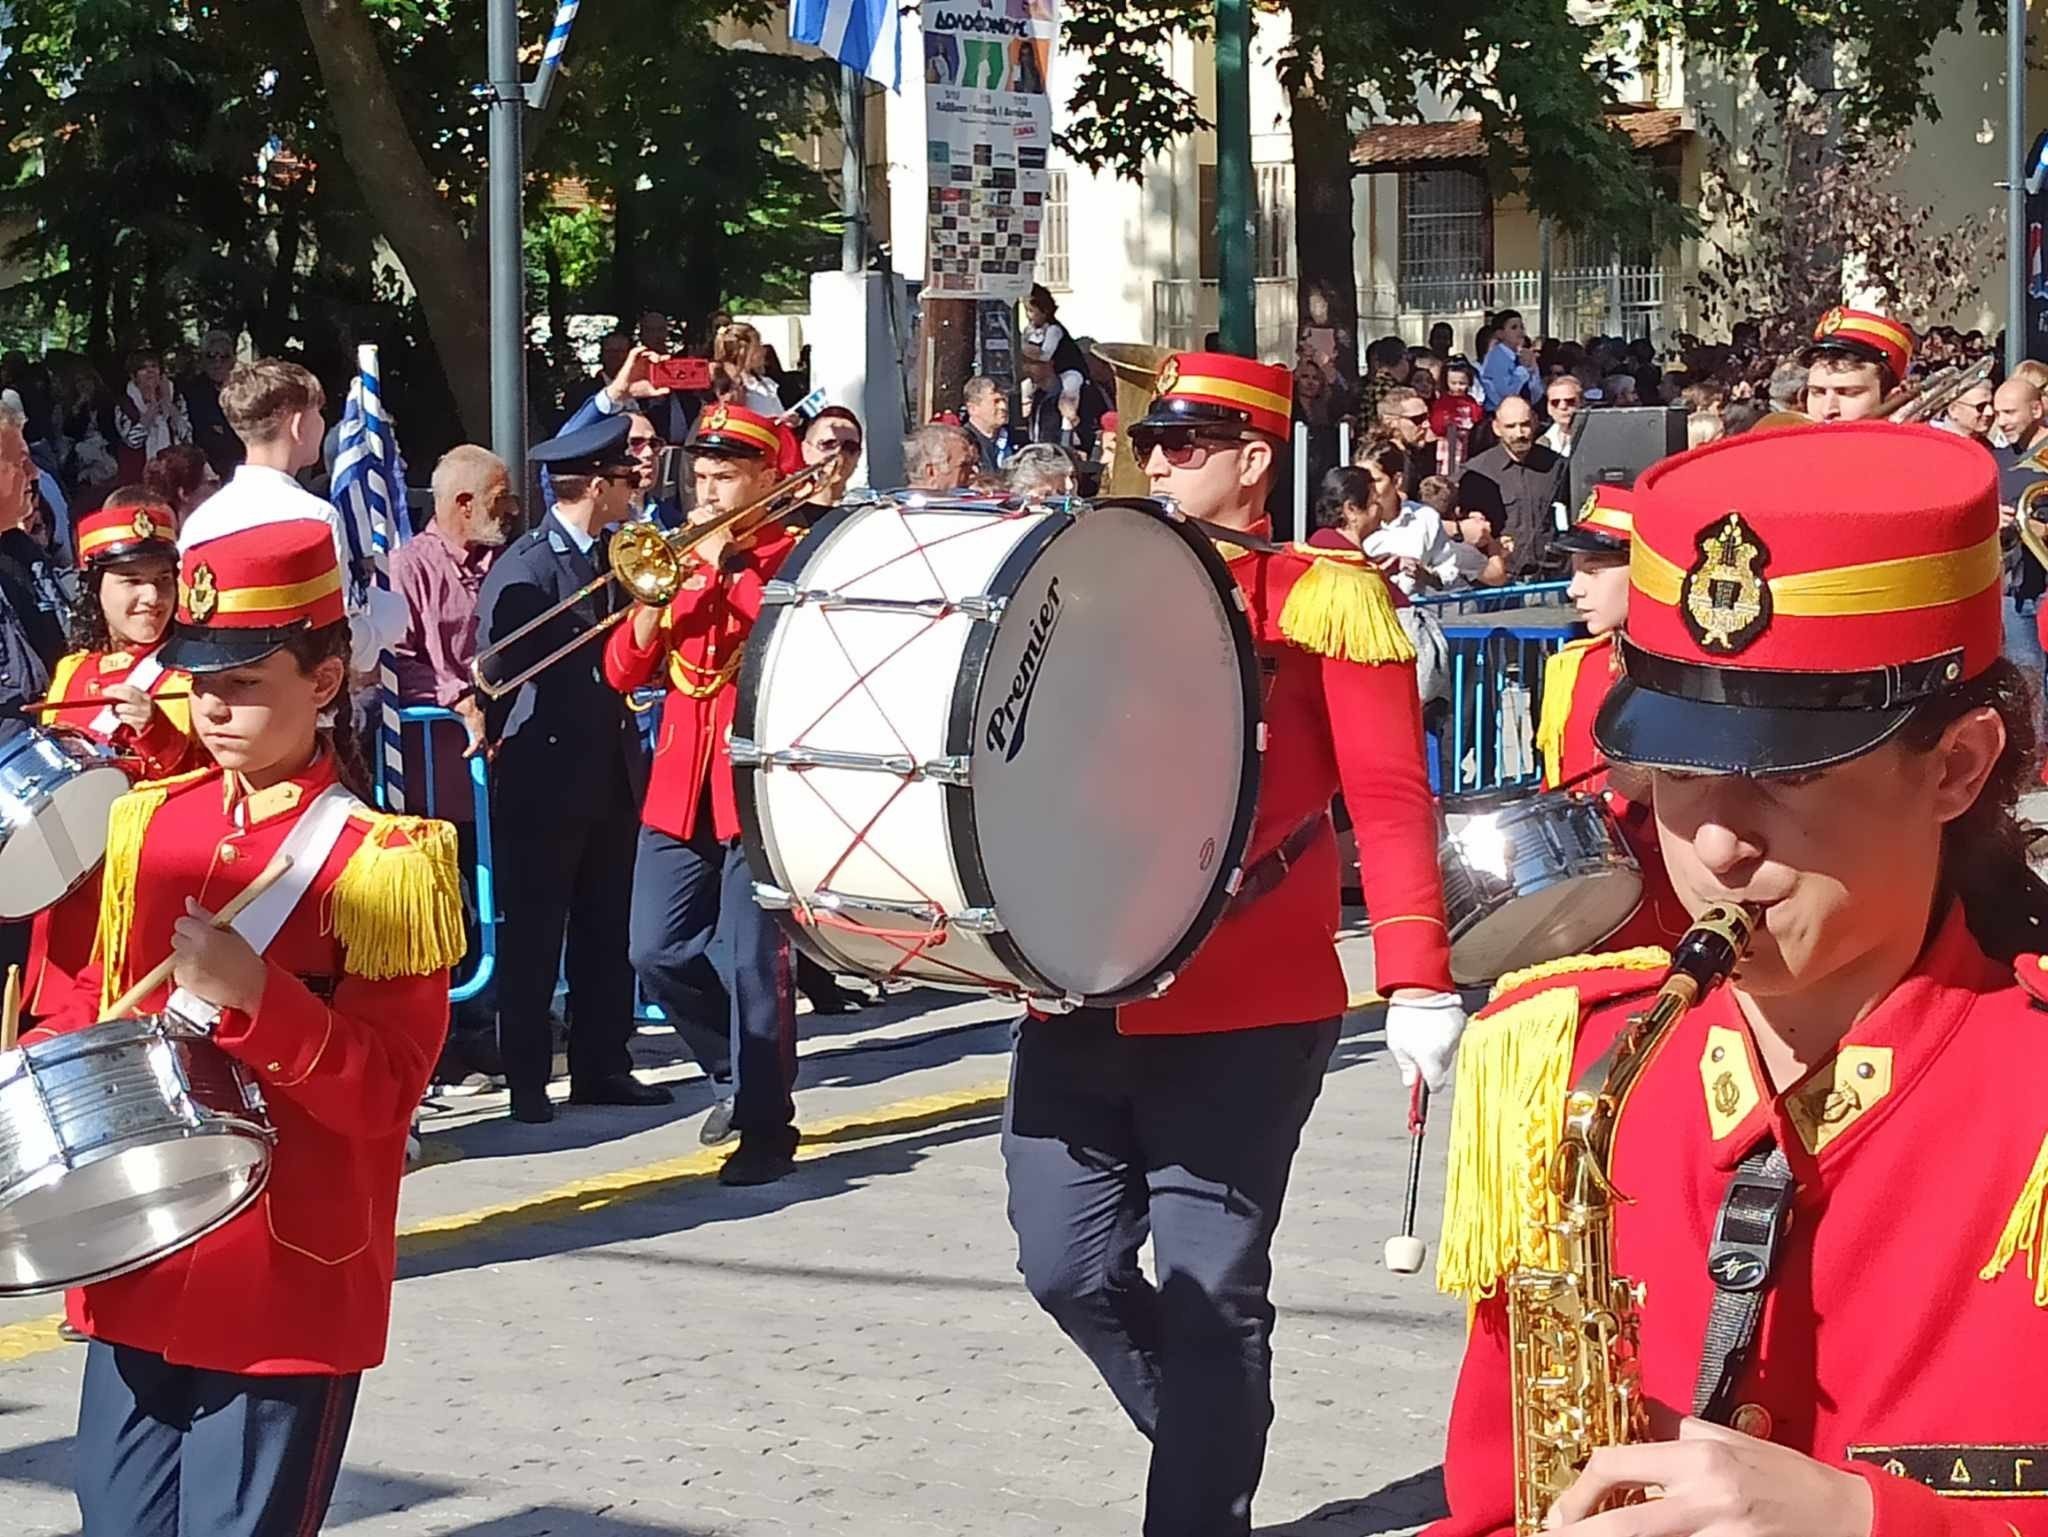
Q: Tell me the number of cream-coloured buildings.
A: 1